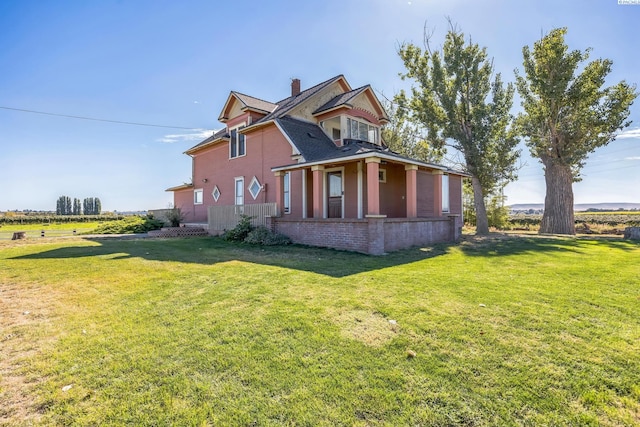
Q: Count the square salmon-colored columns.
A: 5